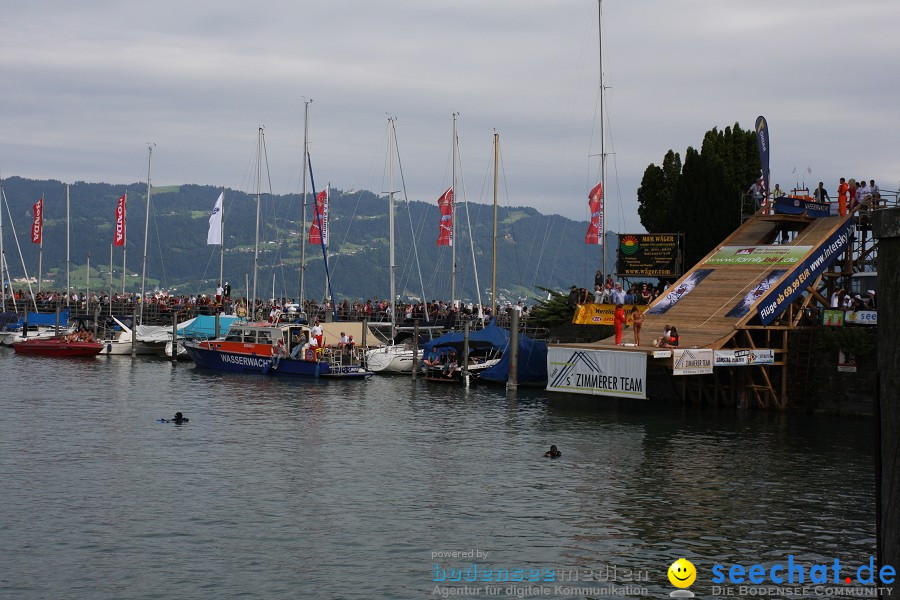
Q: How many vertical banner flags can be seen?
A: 7